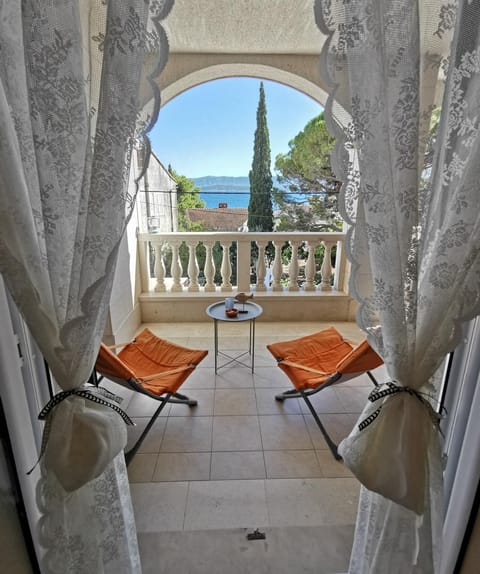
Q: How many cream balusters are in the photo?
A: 10